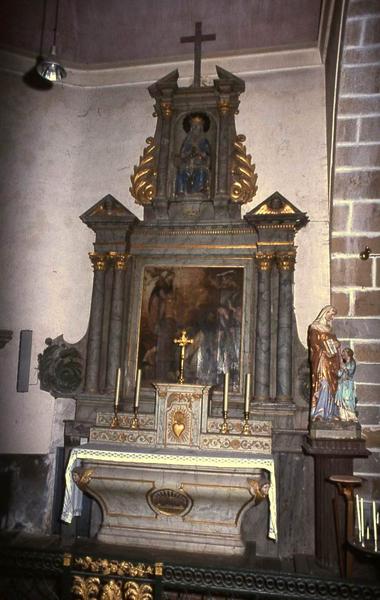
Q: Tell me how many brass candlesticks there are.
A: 4